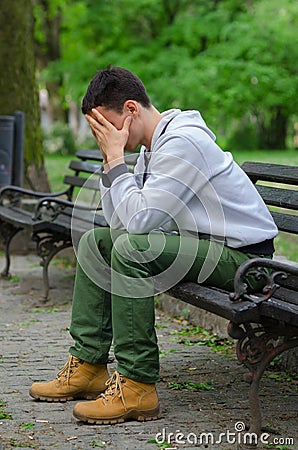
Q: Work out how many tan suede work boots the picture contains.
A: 2